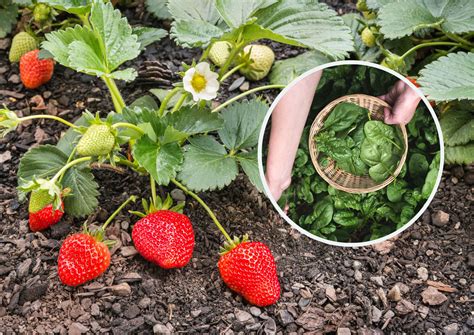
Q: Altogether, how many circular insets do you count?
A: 1